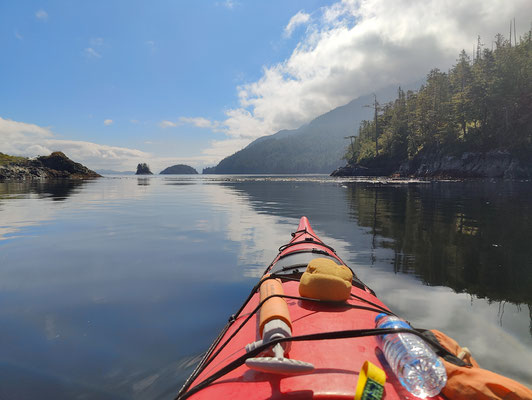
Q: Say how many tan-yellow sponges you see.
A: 1